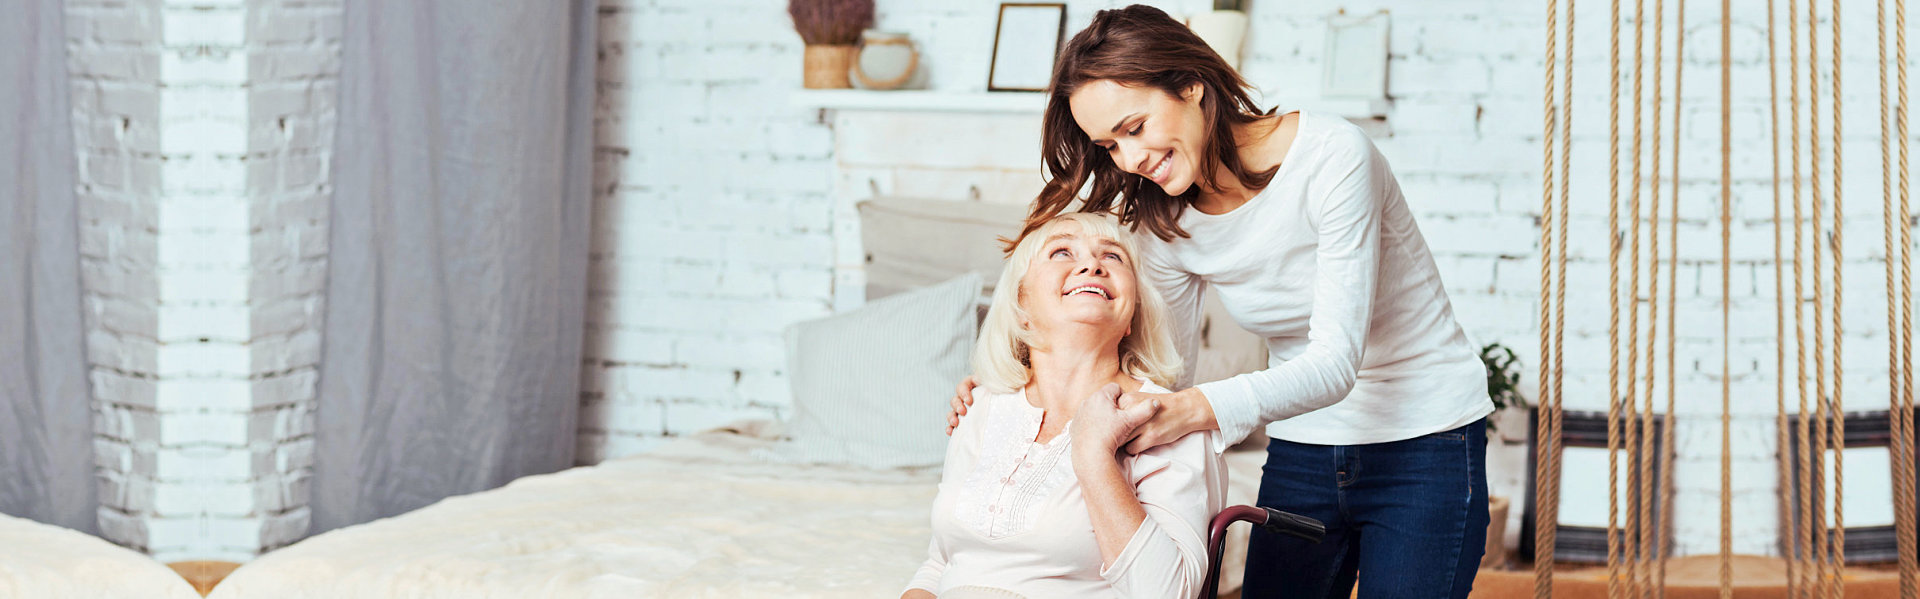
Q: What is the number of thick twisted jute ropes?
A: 13